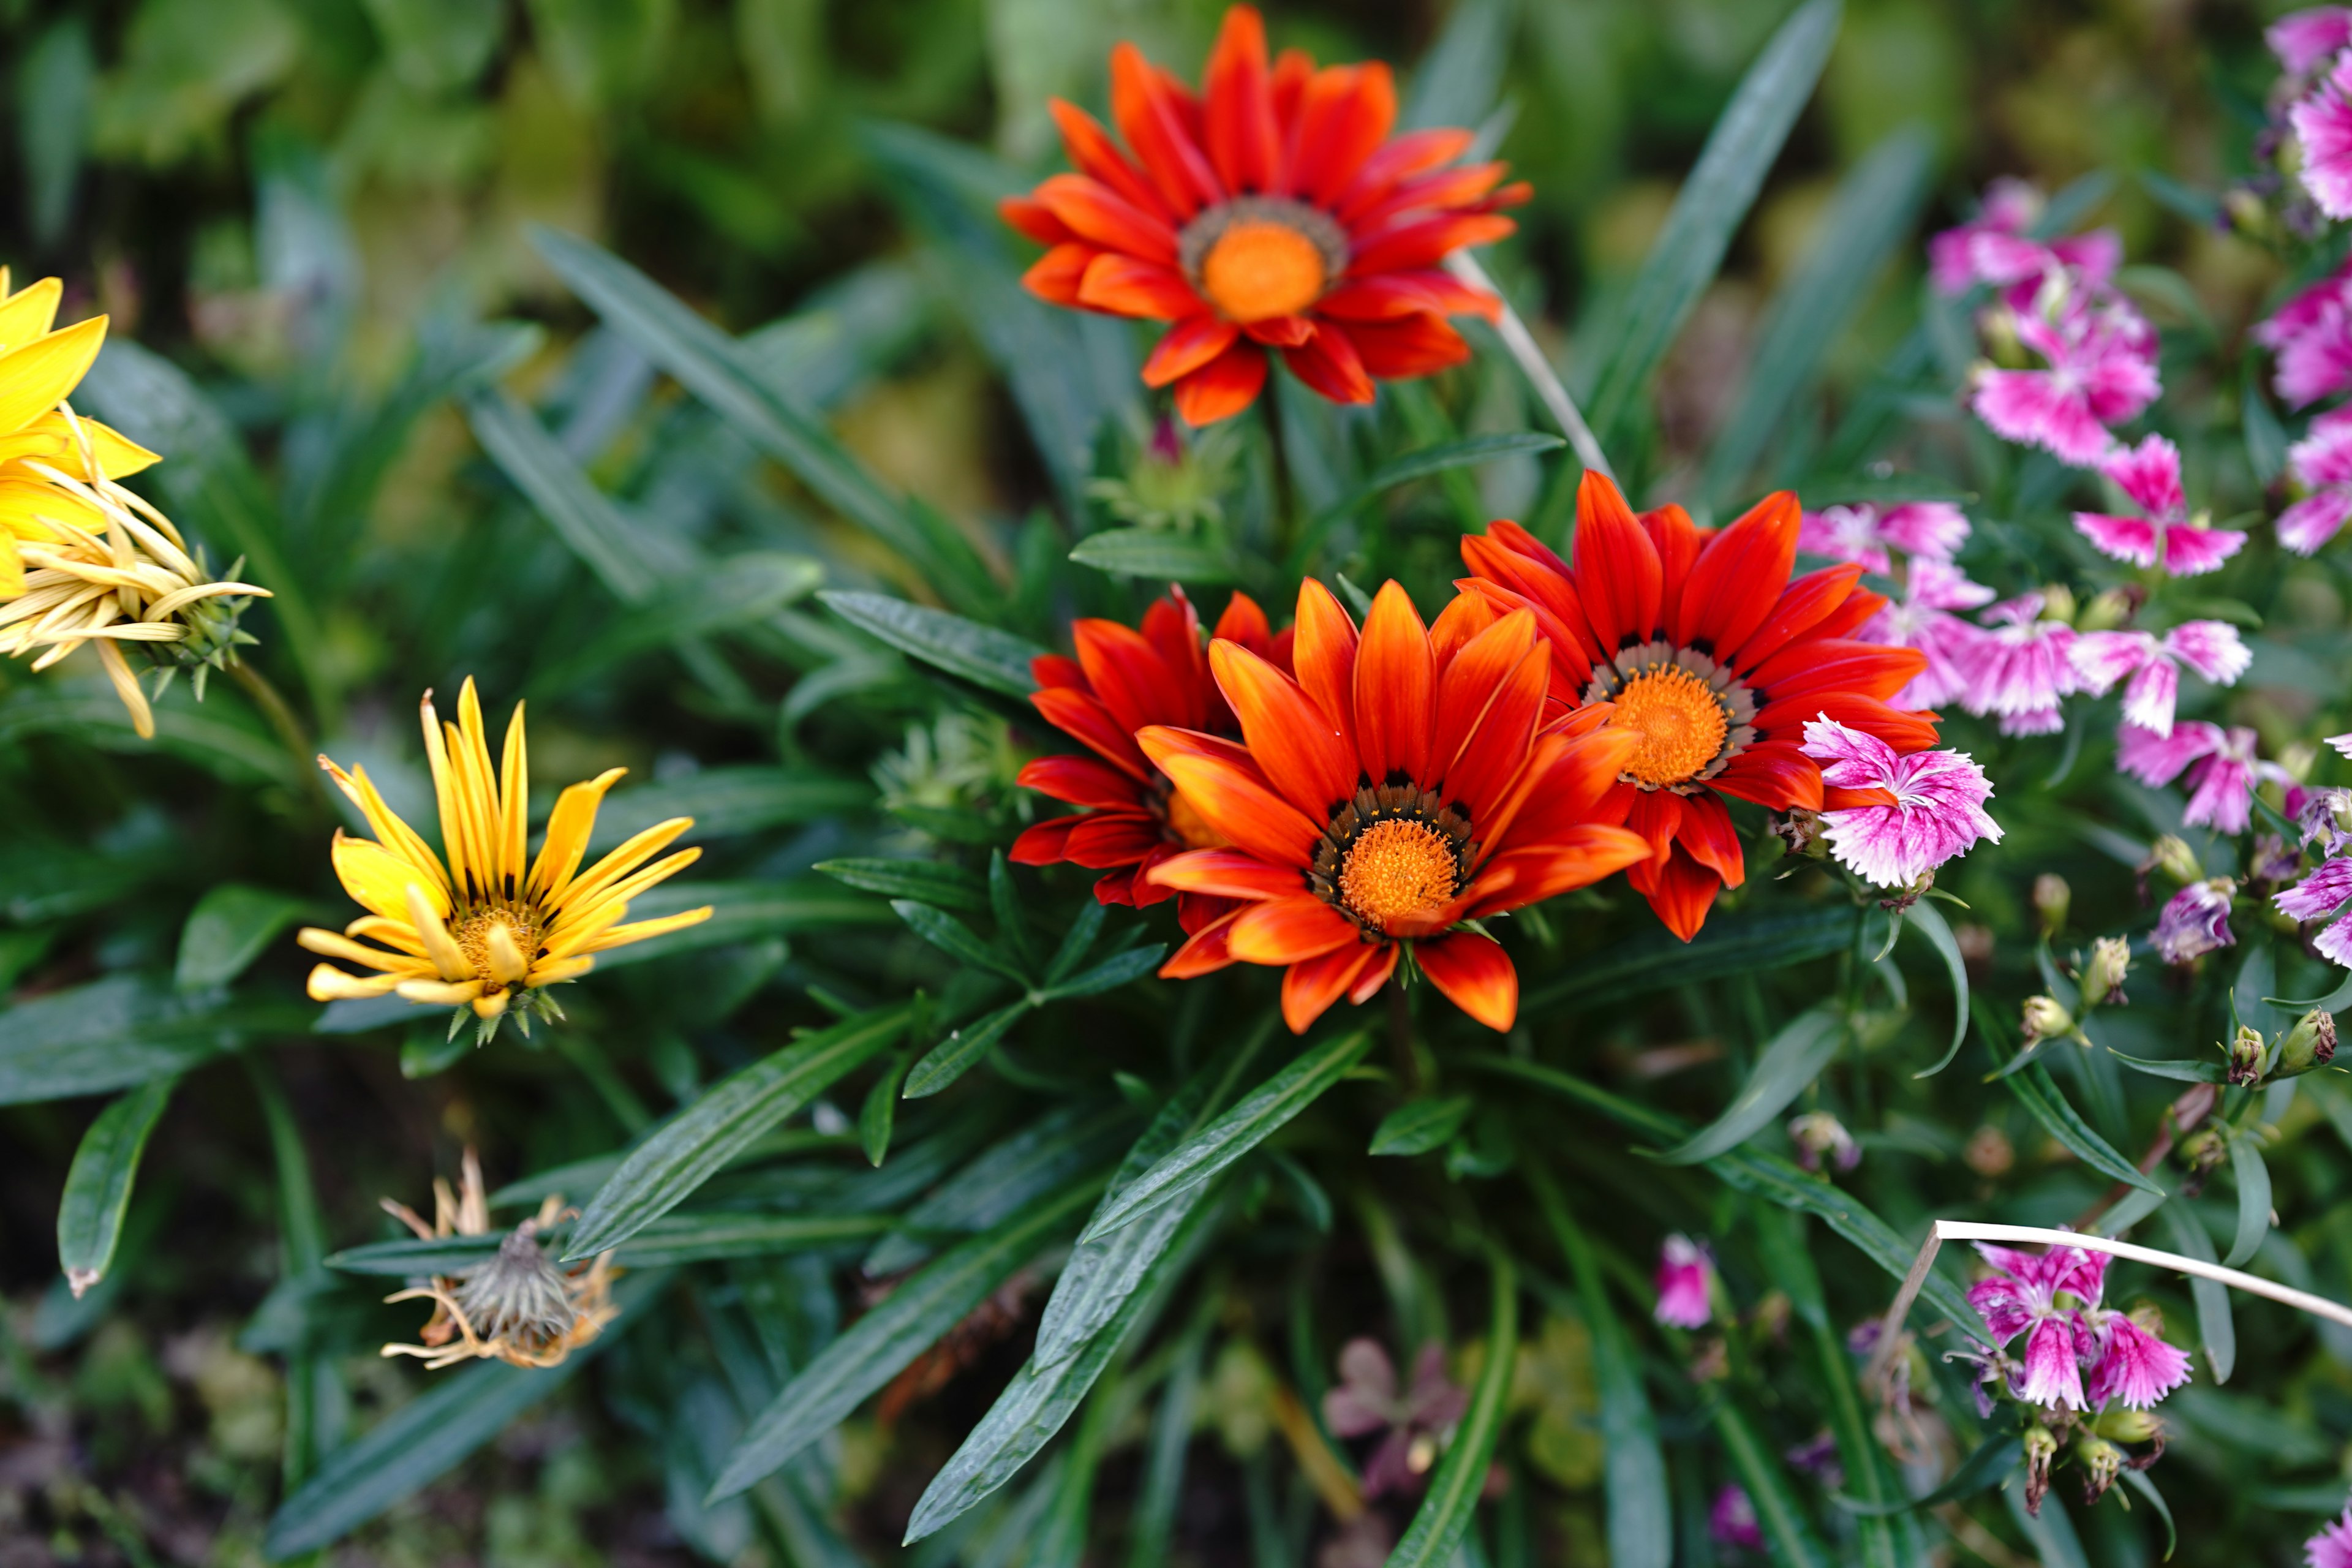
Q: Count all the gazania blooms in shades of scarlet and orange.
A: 4